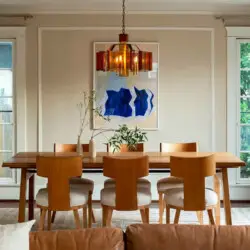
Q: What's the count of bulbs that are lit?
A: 3